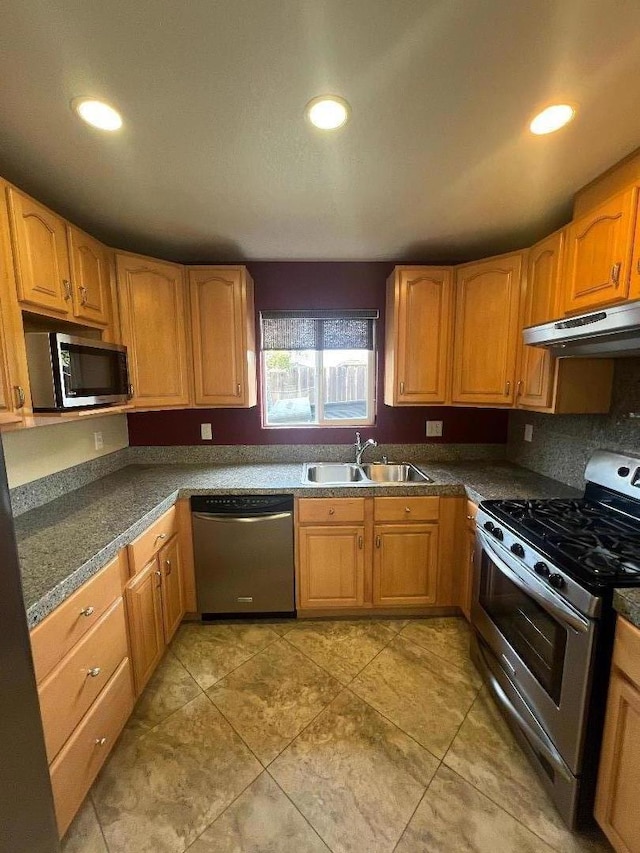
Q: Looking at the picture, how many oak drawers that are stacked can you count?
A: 3